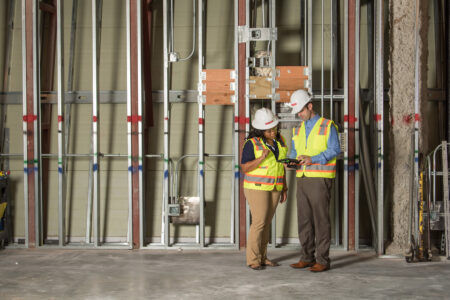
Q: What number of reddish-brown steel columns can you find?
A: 4